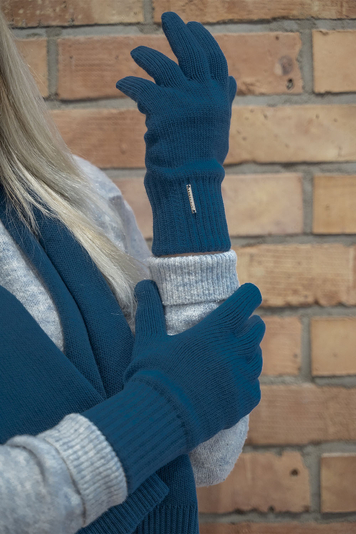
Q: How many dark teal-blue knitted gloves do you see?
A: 2